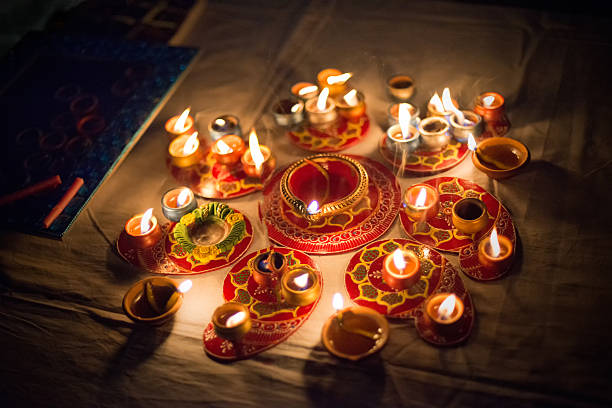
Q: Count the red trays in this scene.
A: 8